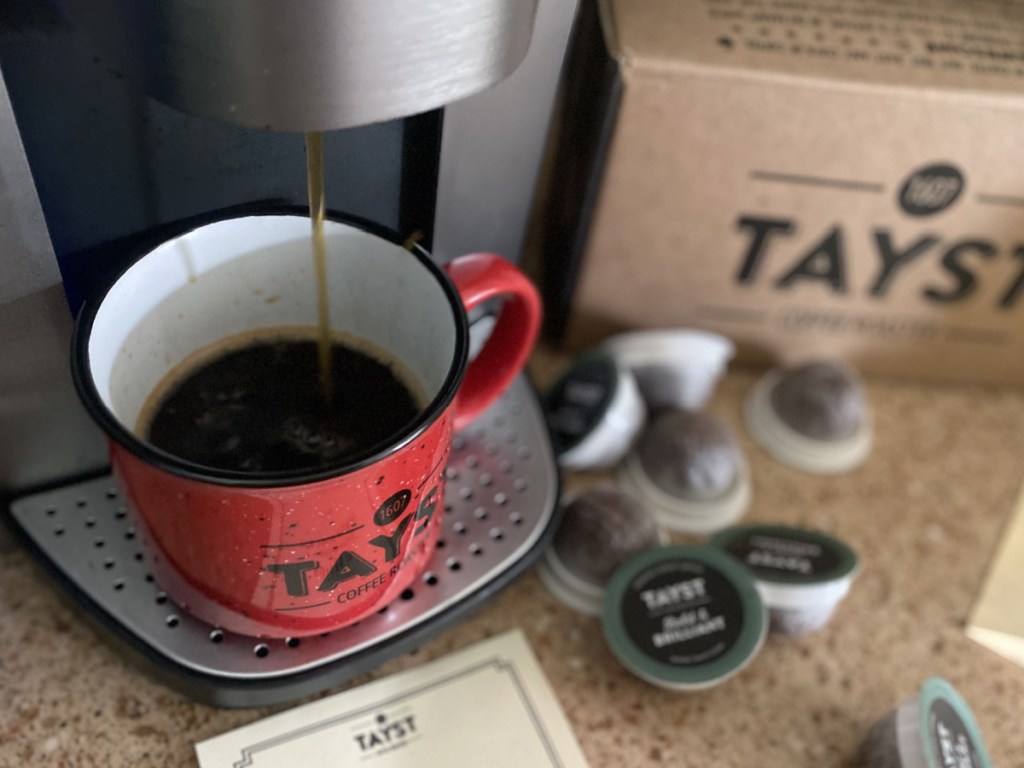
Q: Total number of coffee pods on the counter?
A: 8